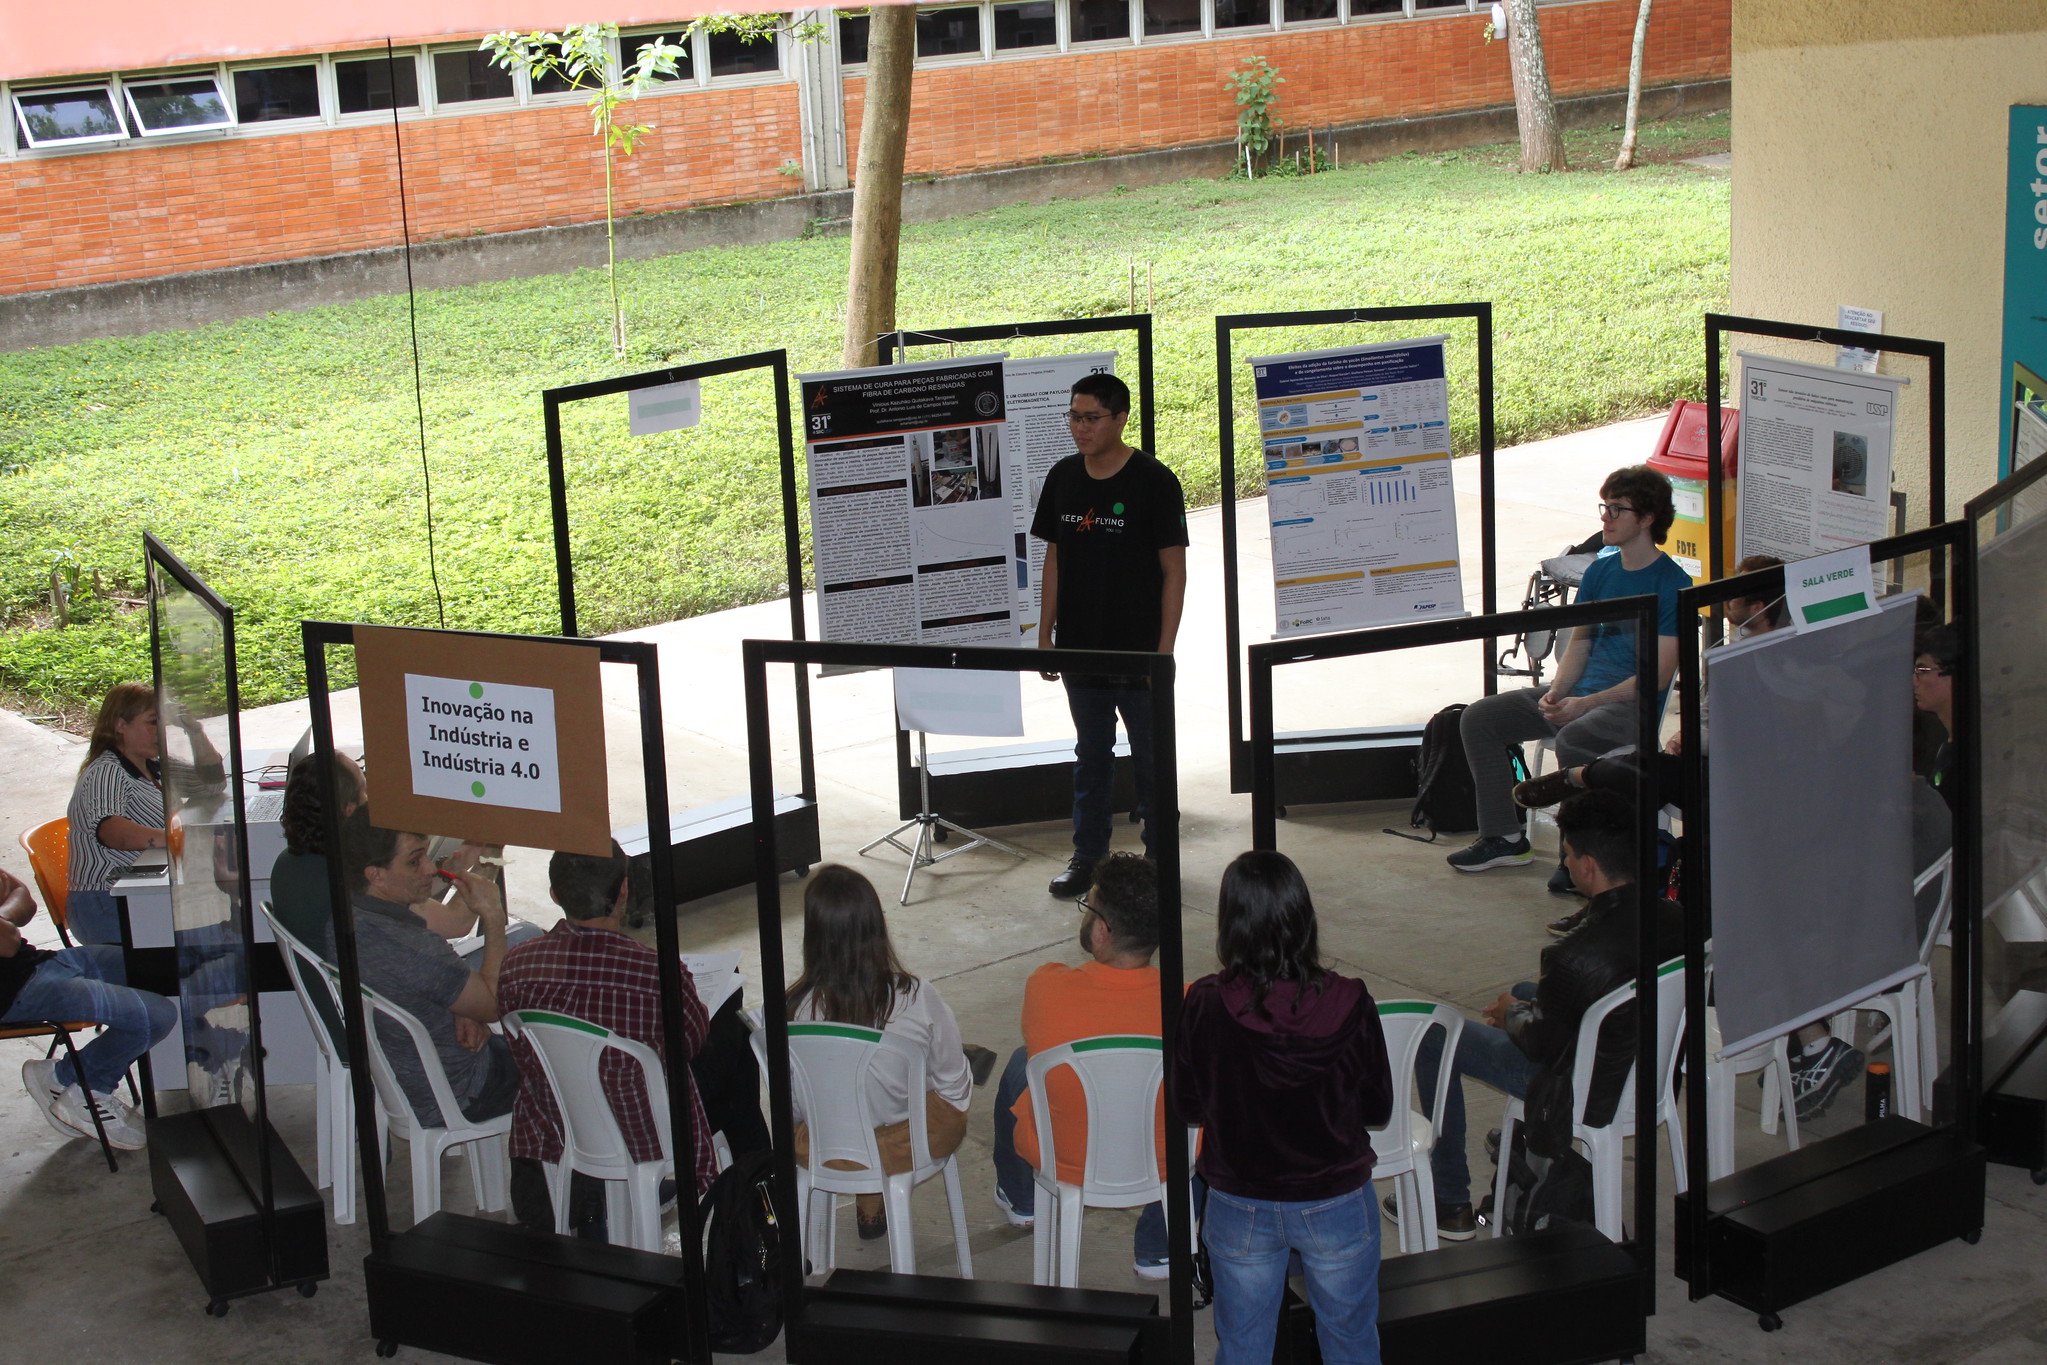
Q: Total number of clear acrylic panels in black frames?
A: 10